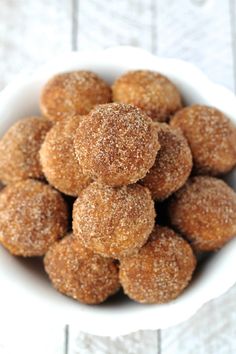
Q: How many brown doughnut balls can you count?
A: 12